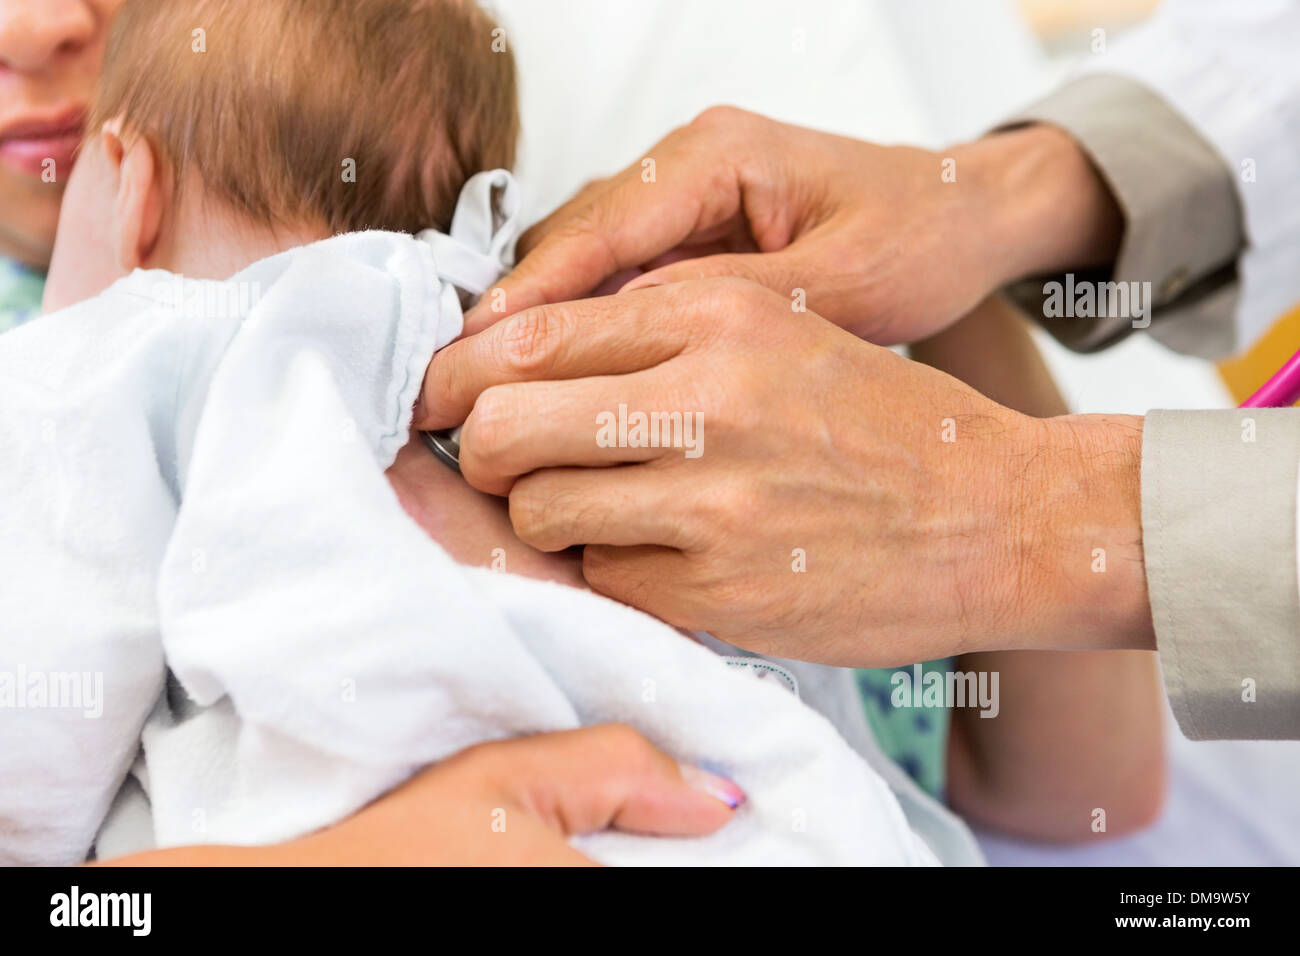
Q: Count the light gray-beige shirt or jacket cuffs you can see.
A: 2